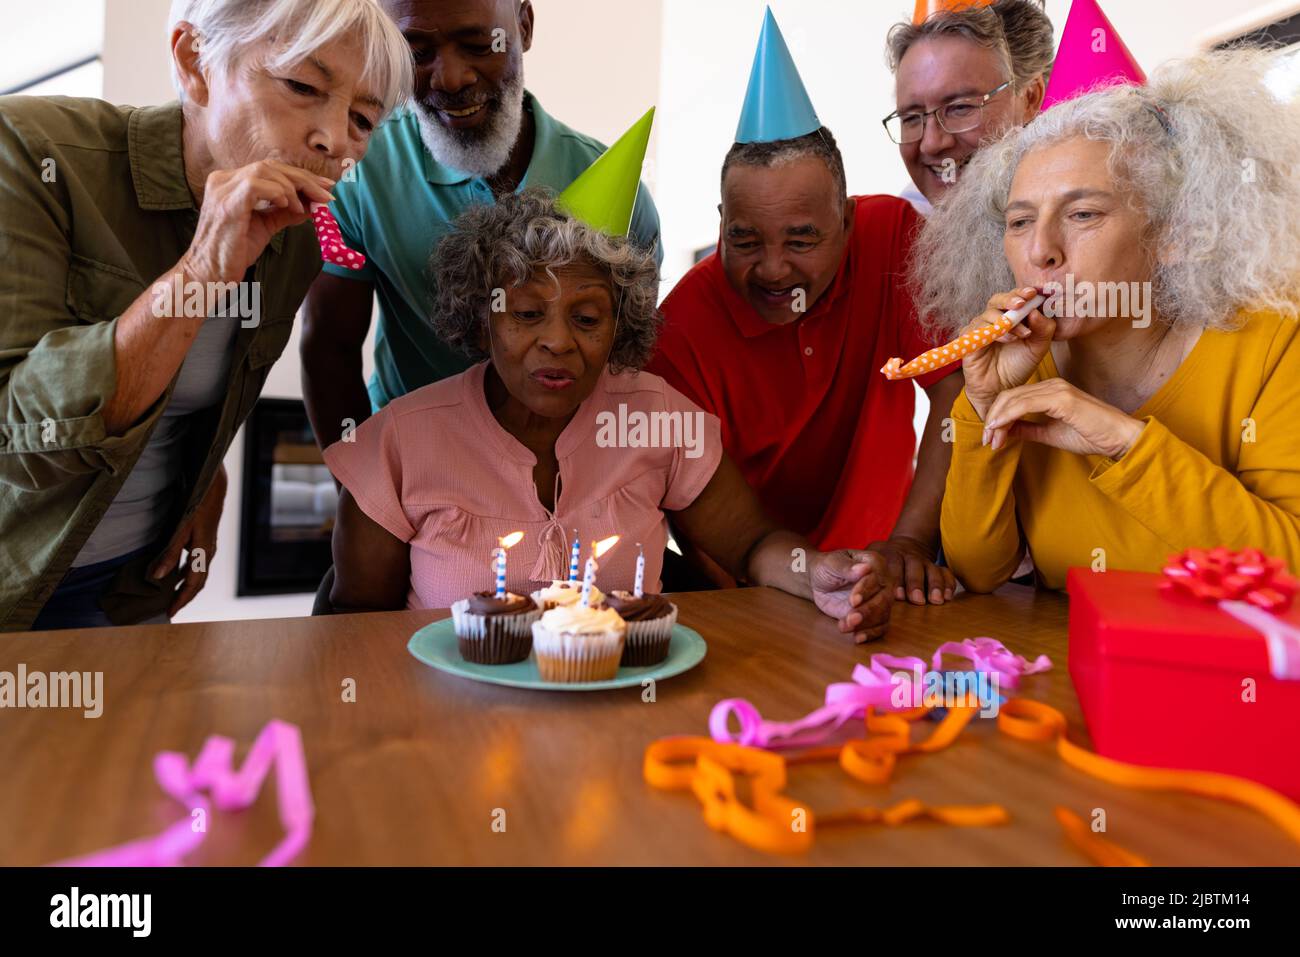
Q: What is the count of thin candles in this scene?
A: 4